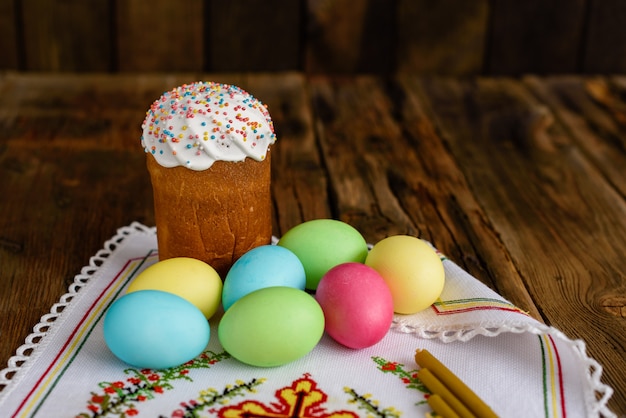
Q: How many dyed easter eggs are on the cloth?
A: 7